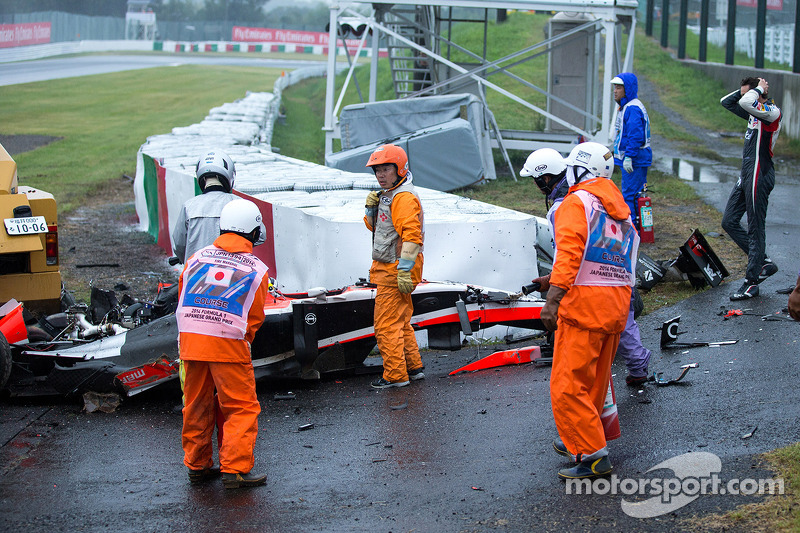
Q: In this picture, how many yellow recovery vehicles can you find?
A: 1